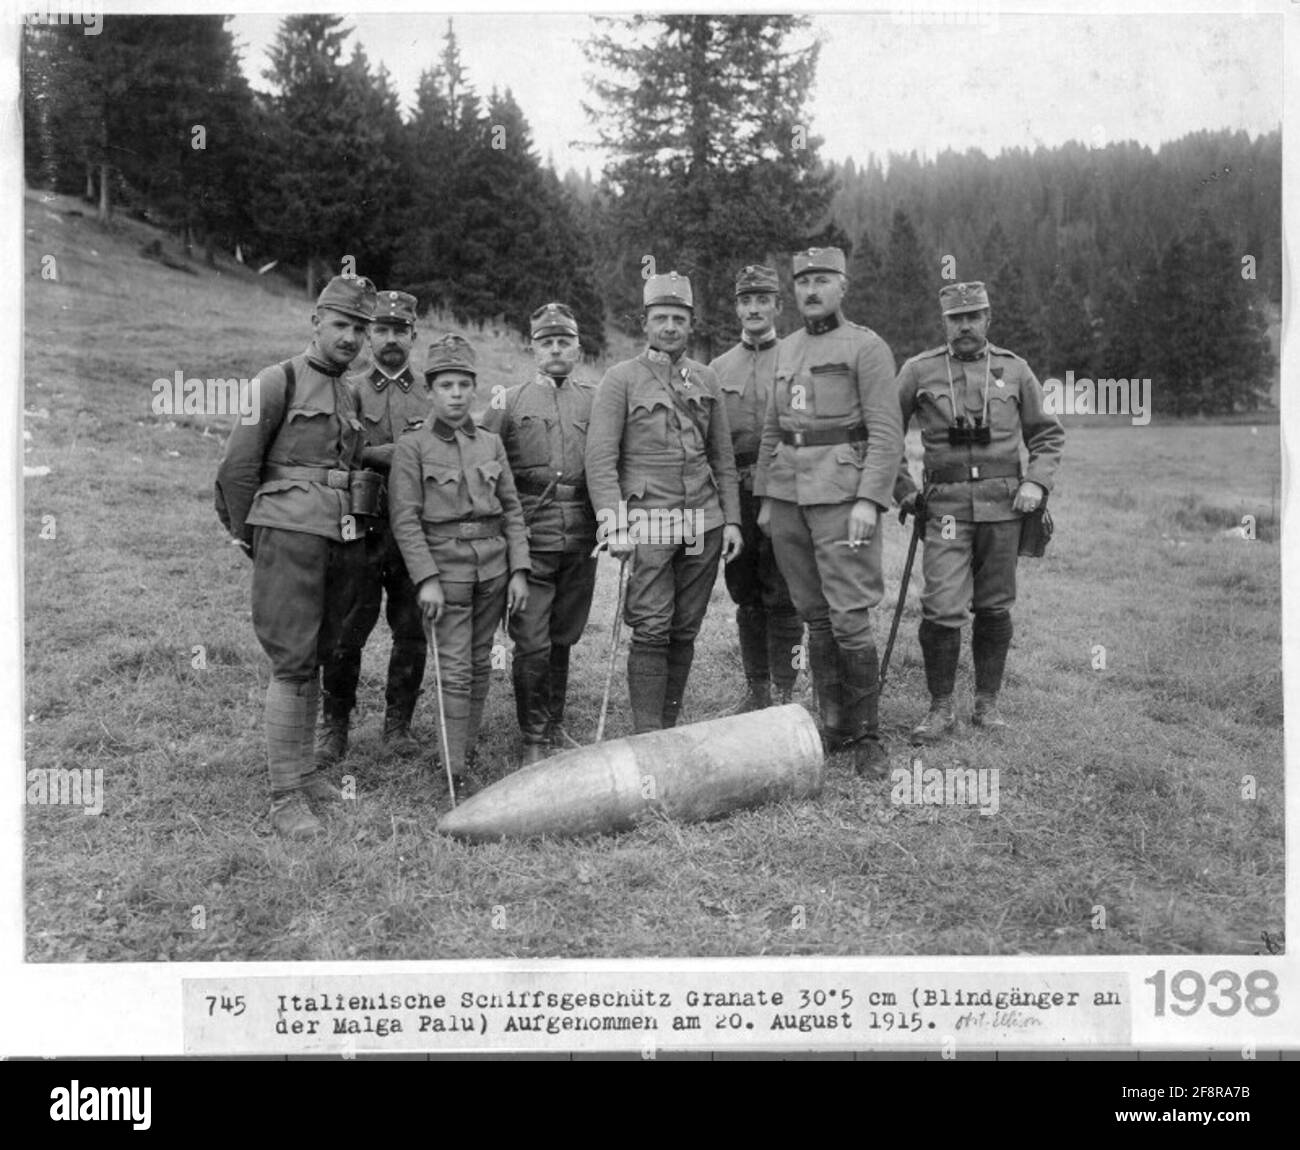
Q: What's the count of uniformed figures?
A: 8